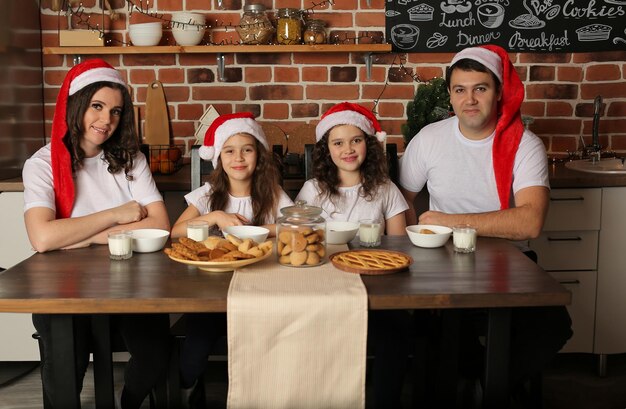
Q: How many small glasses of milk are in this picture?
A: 4